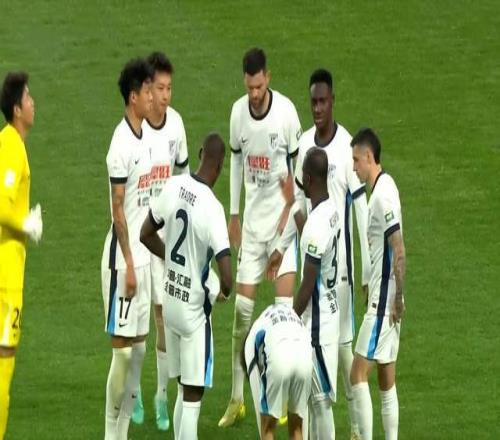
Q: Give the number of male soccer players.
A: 9